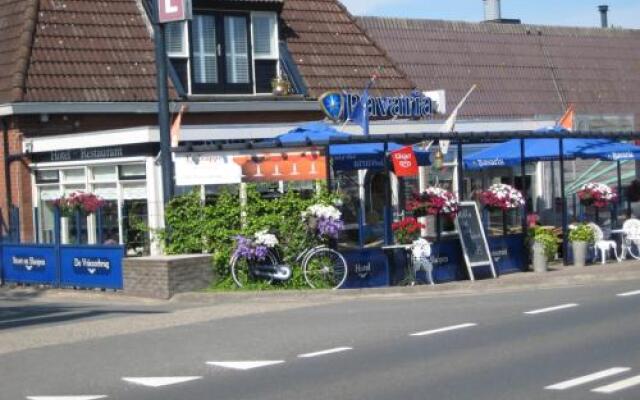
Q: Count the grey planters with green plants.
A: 2